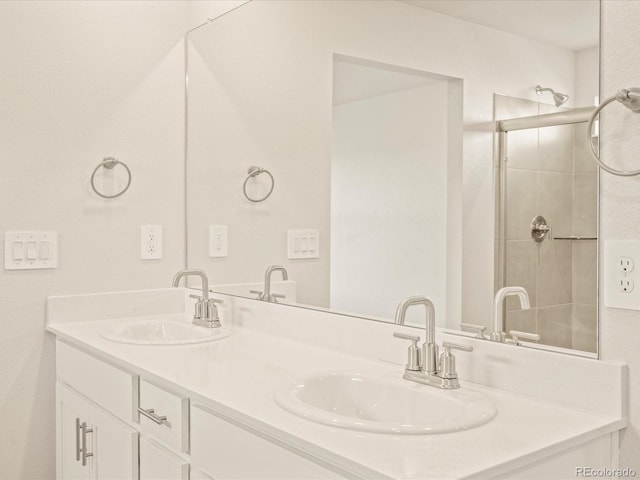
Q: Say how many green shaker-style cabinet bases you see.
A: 0